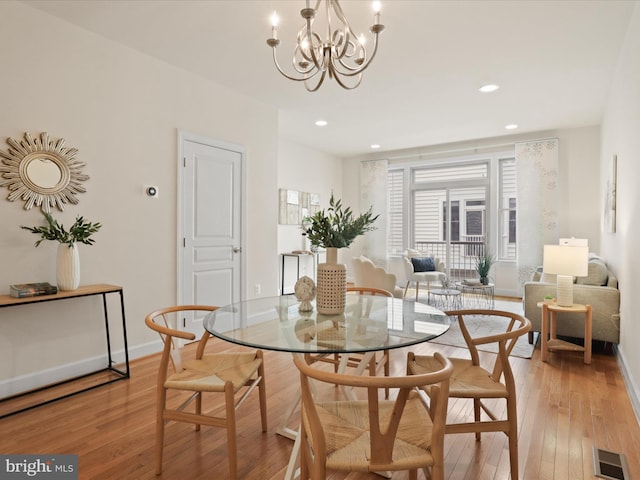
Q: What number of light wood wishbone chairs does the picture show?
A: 4